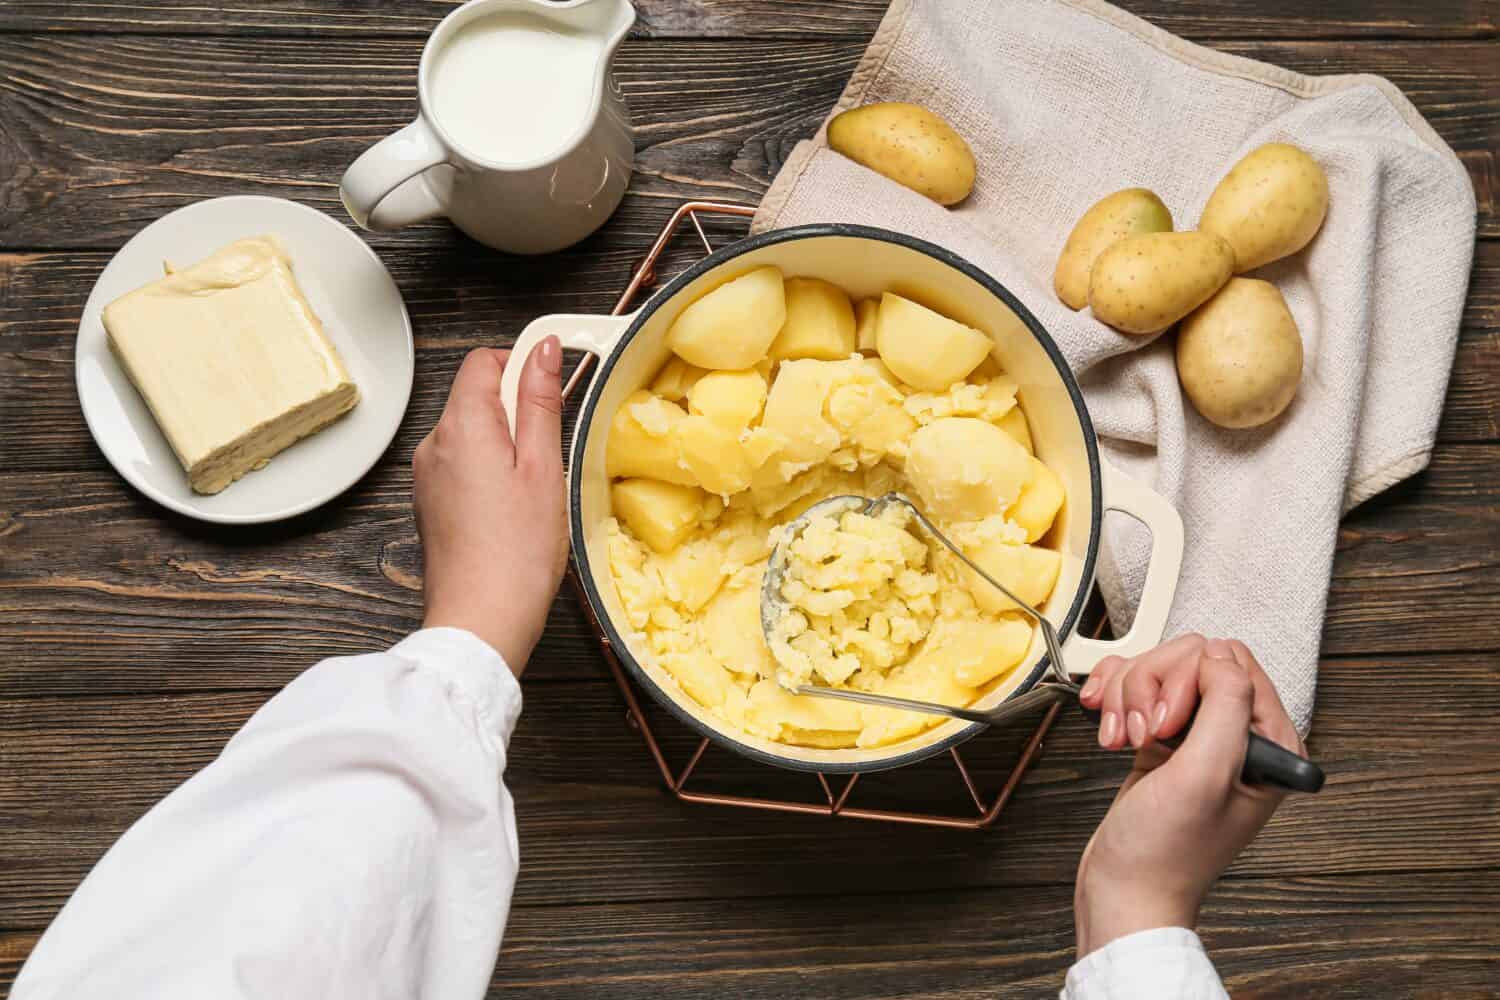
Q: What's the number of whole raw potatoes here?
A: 5